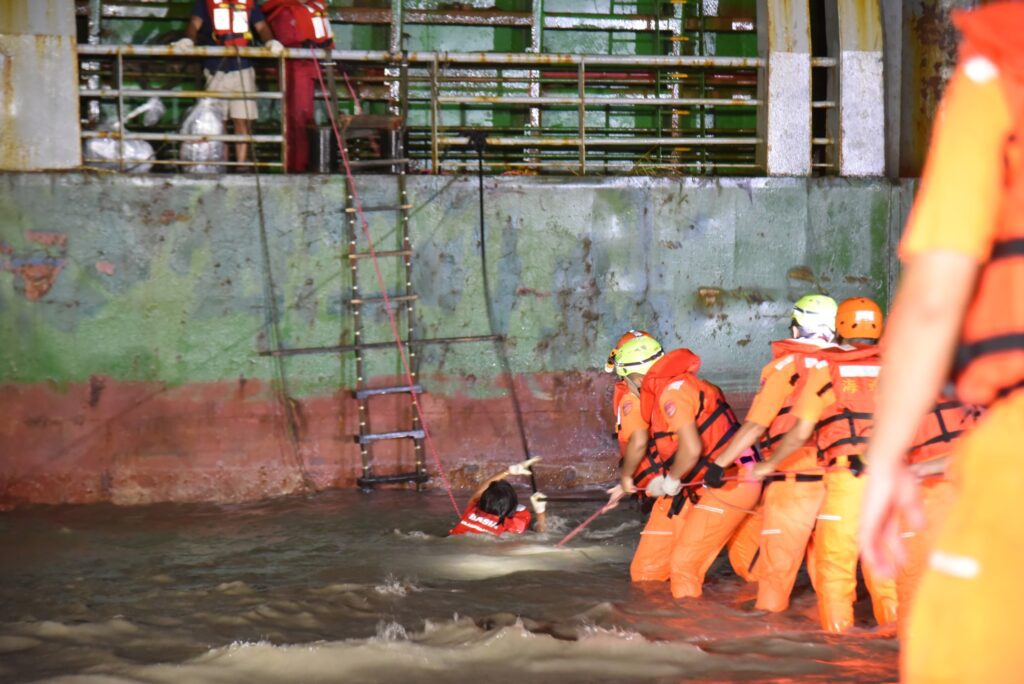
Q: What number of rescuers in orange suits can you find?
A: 6